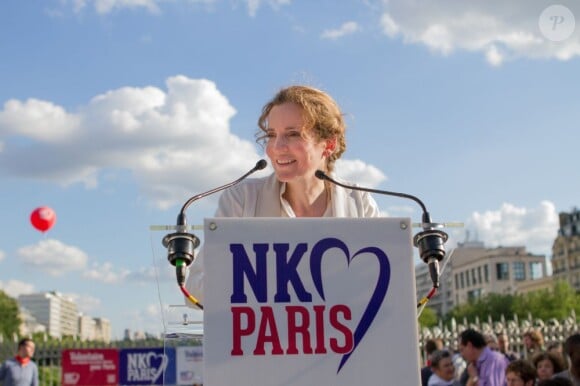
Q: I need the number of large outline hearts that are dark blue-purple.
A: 1